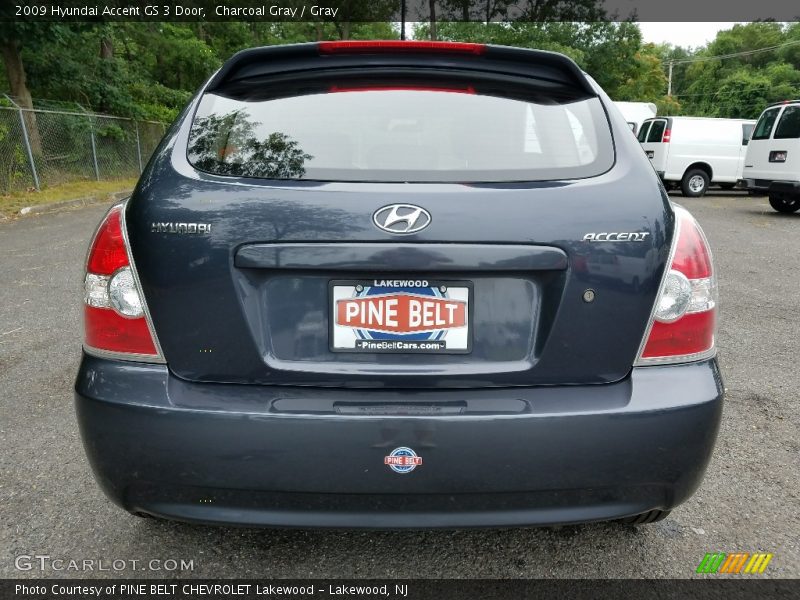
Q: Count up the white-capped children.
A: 0